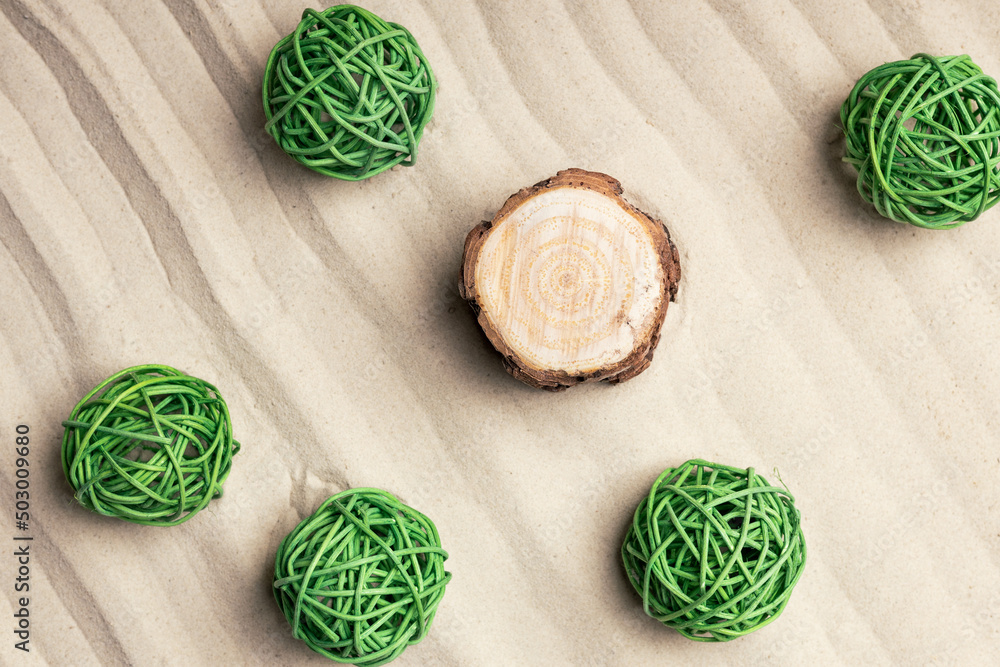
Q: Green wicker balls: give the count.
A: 5